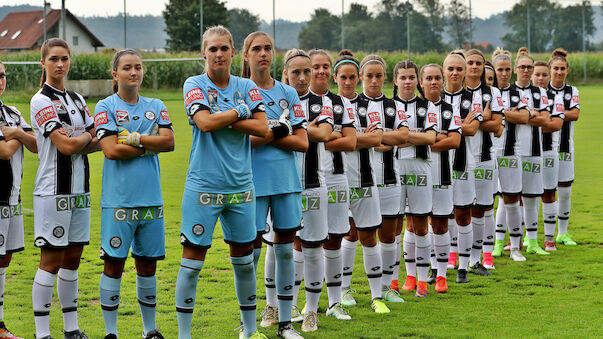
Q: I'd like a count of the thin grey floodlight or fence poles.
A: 10